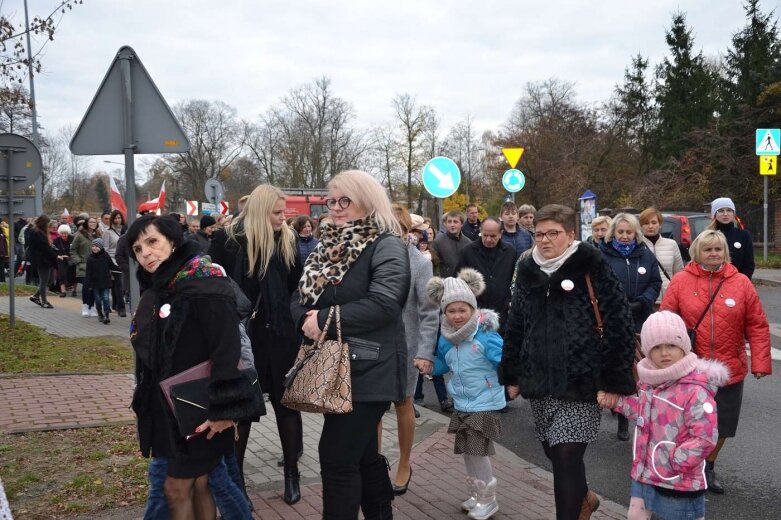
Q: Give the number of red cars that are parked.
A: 1